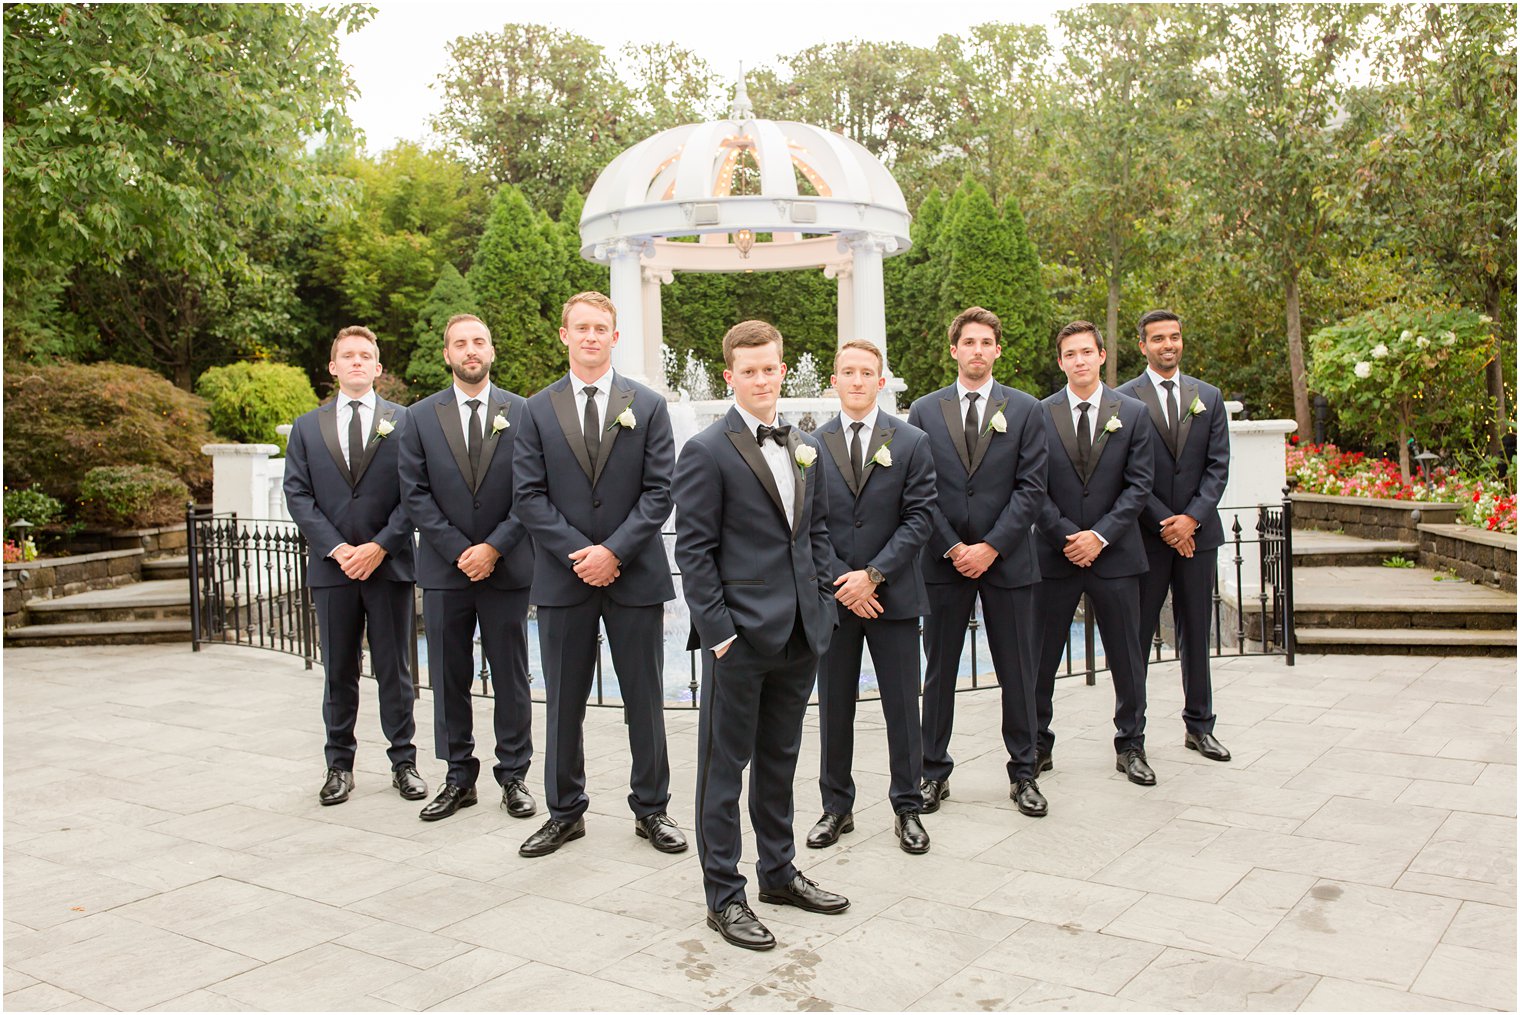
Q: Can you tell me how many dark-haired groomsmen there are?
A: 4